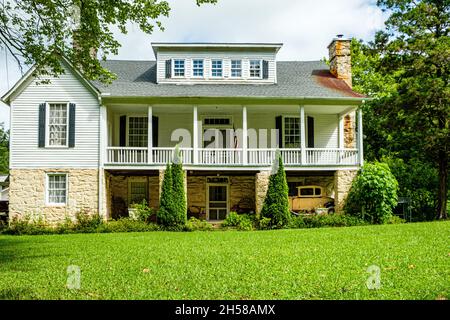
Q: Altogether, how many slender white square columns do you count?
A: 6